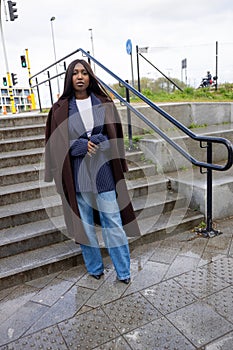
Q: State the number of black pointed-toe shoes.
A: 2